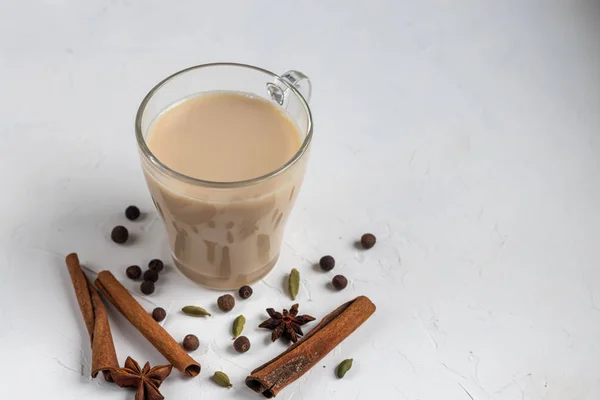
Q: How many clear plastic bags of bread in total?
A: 0